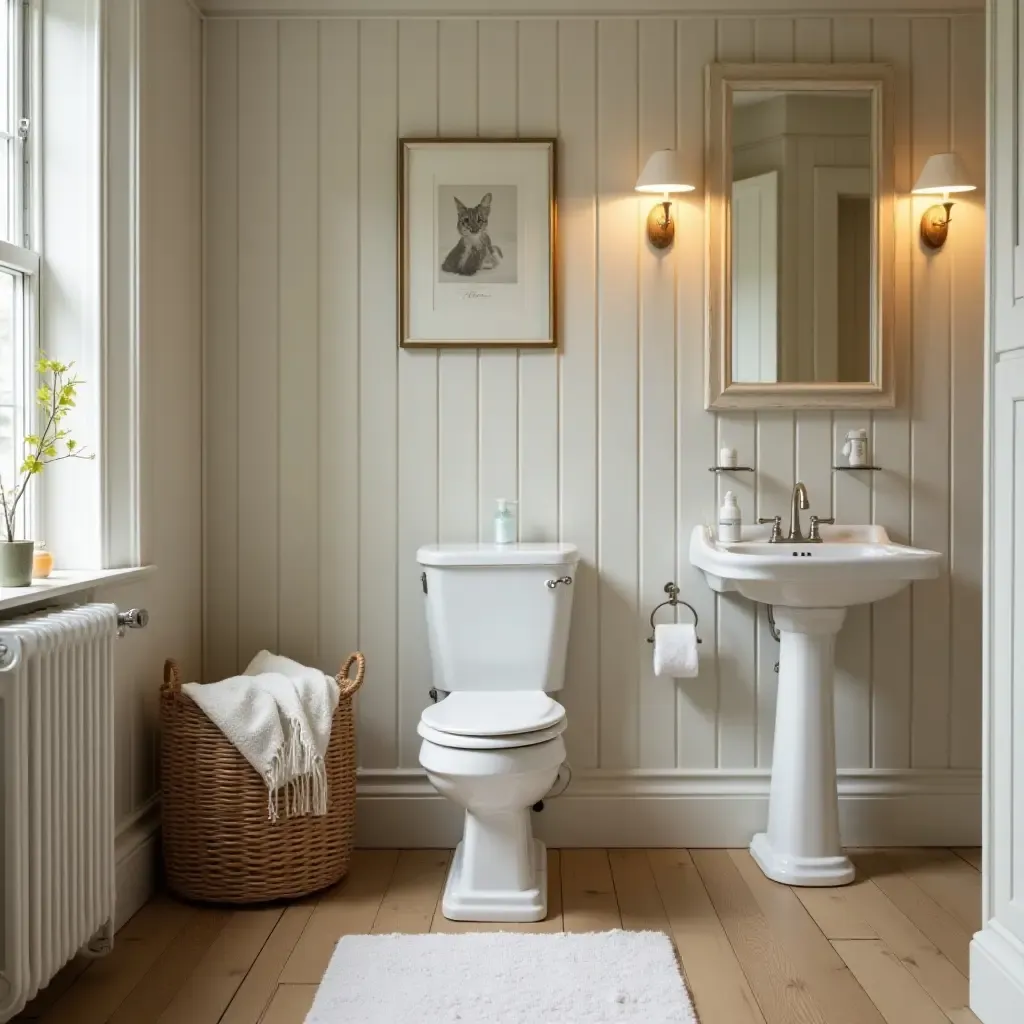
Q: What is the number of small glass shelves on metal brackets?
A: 2